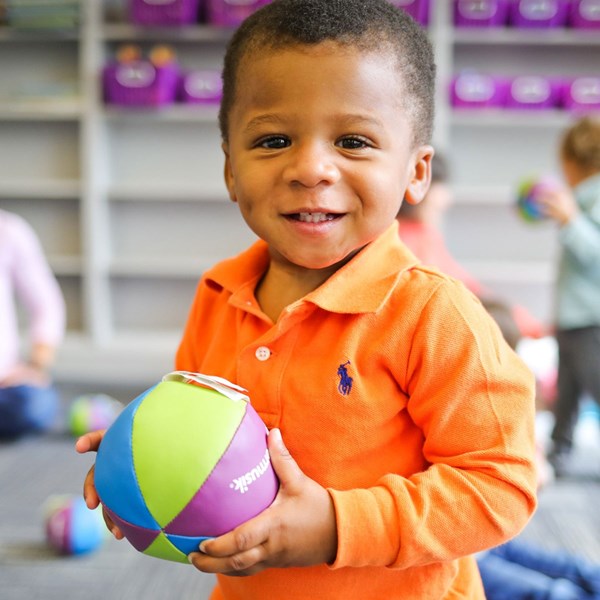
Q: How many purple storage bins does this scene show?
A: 11